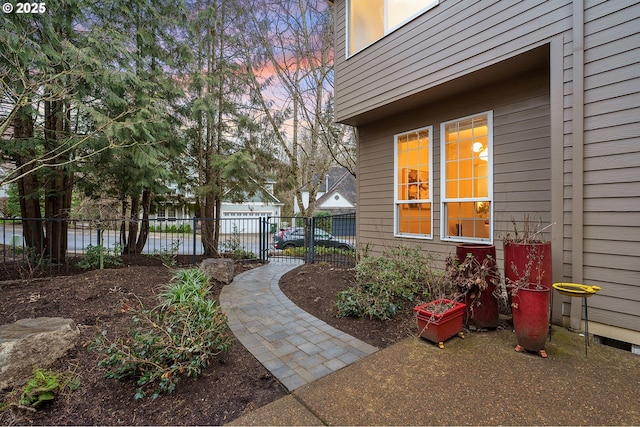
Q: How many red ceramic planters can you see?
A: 4